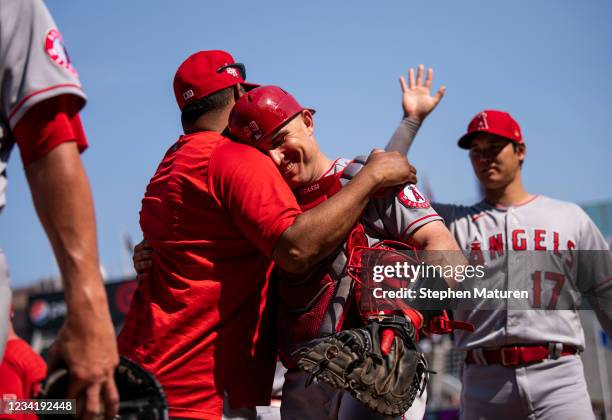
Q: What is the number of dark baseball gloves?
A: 2